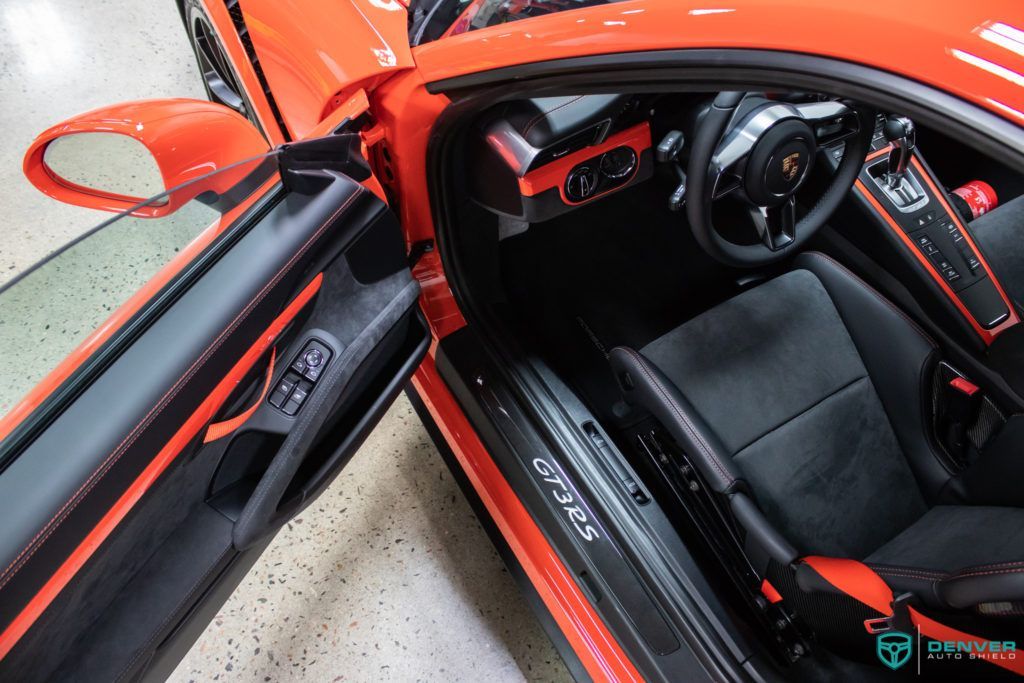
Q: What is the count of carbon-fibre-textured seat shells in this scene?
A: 1